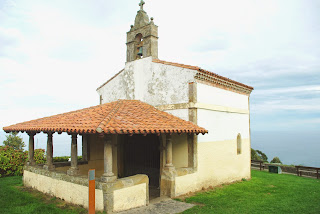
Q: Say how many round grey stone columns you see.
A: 5